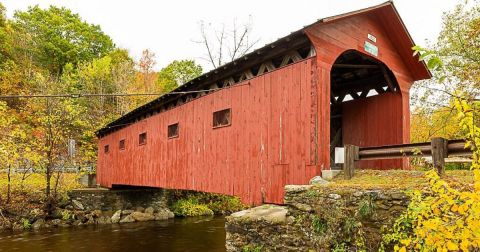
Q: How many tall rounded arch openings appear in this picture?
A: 1